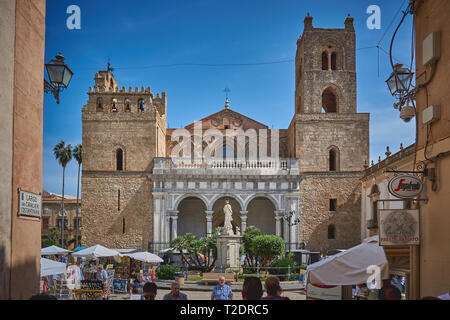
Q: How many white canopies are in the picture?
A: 5